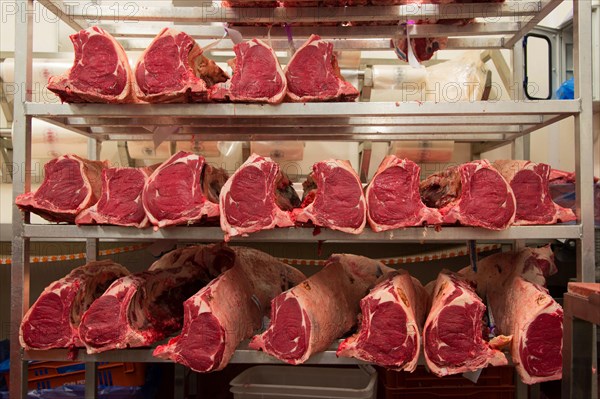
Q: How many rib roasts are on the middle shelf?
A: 8